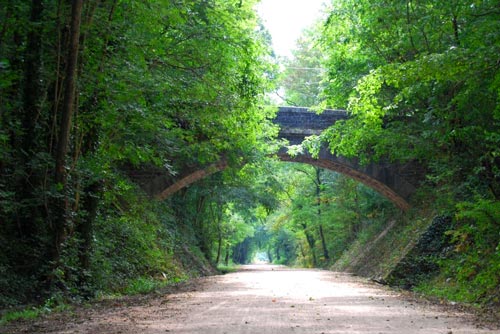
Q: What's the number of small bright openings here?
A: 1